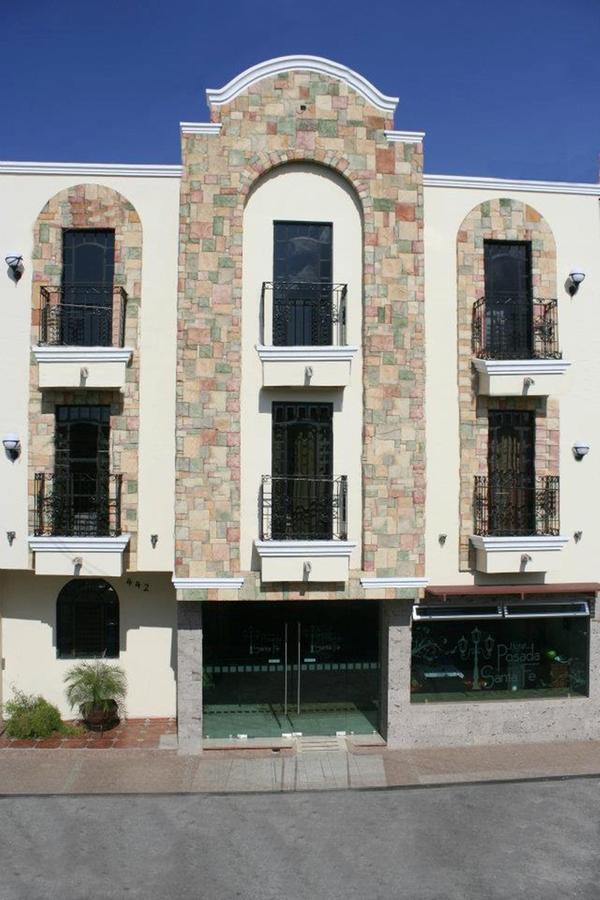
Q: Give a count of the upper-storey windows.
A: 6